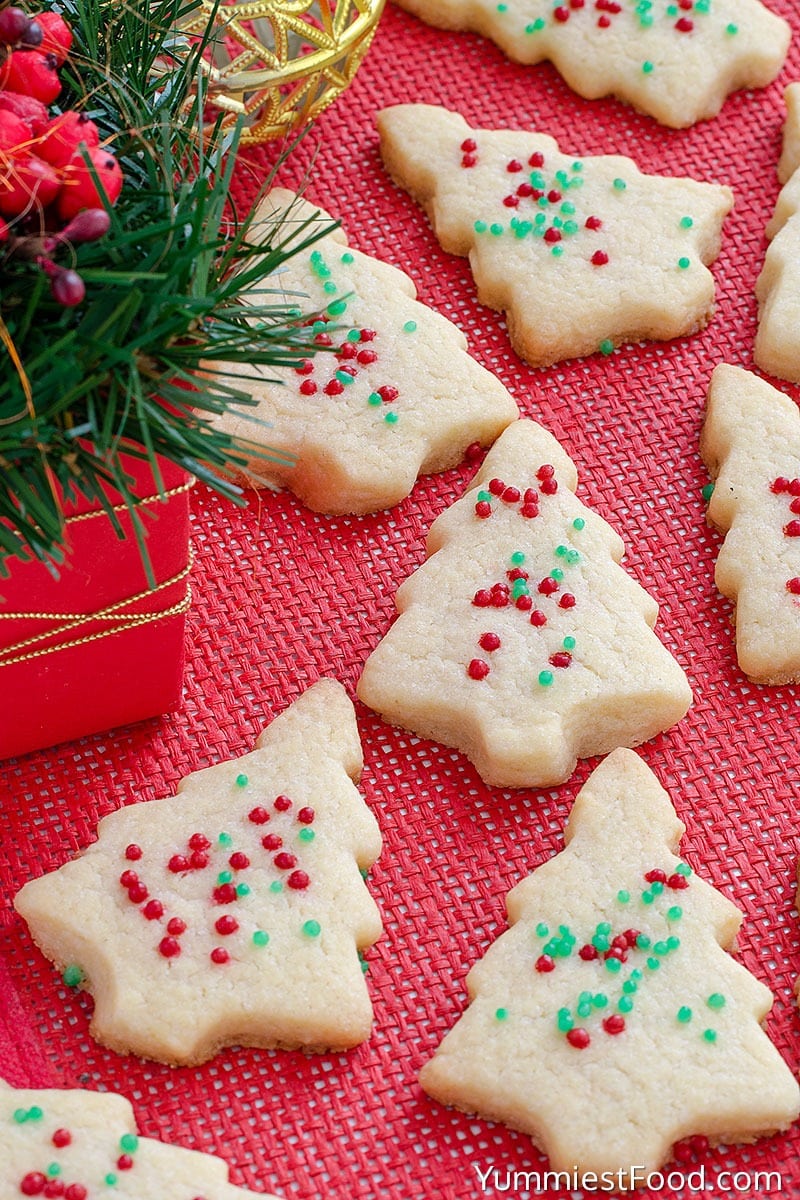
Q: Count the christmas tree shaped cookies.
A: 9